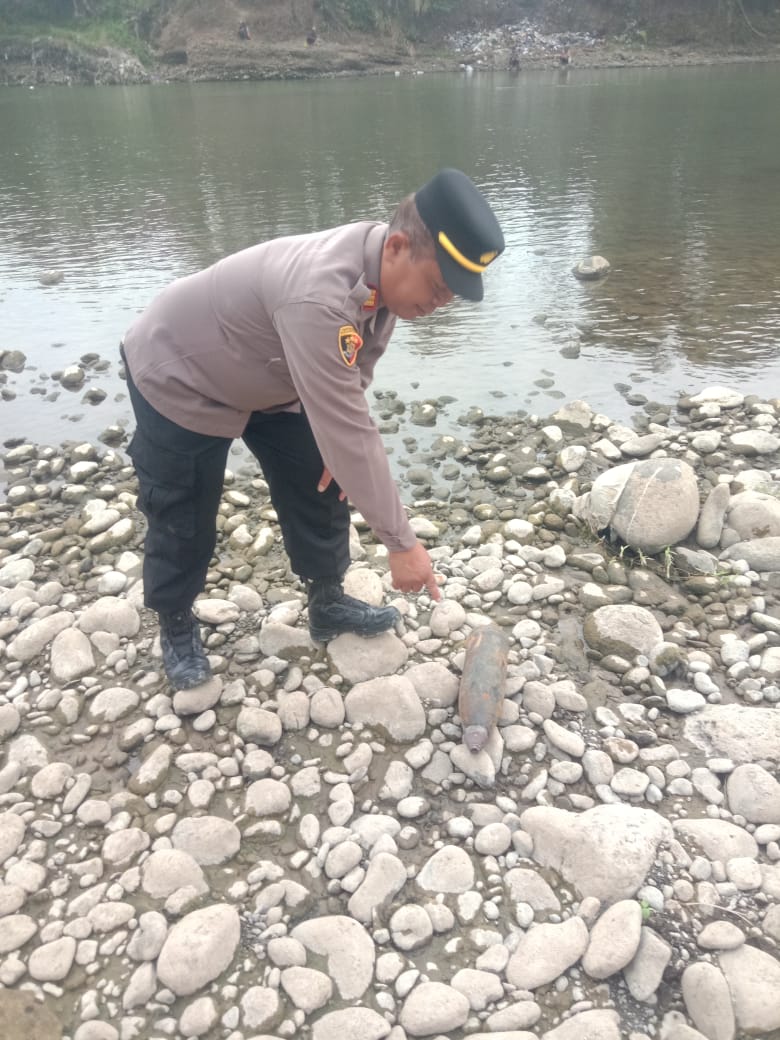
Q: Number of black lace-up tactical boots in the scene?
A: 2